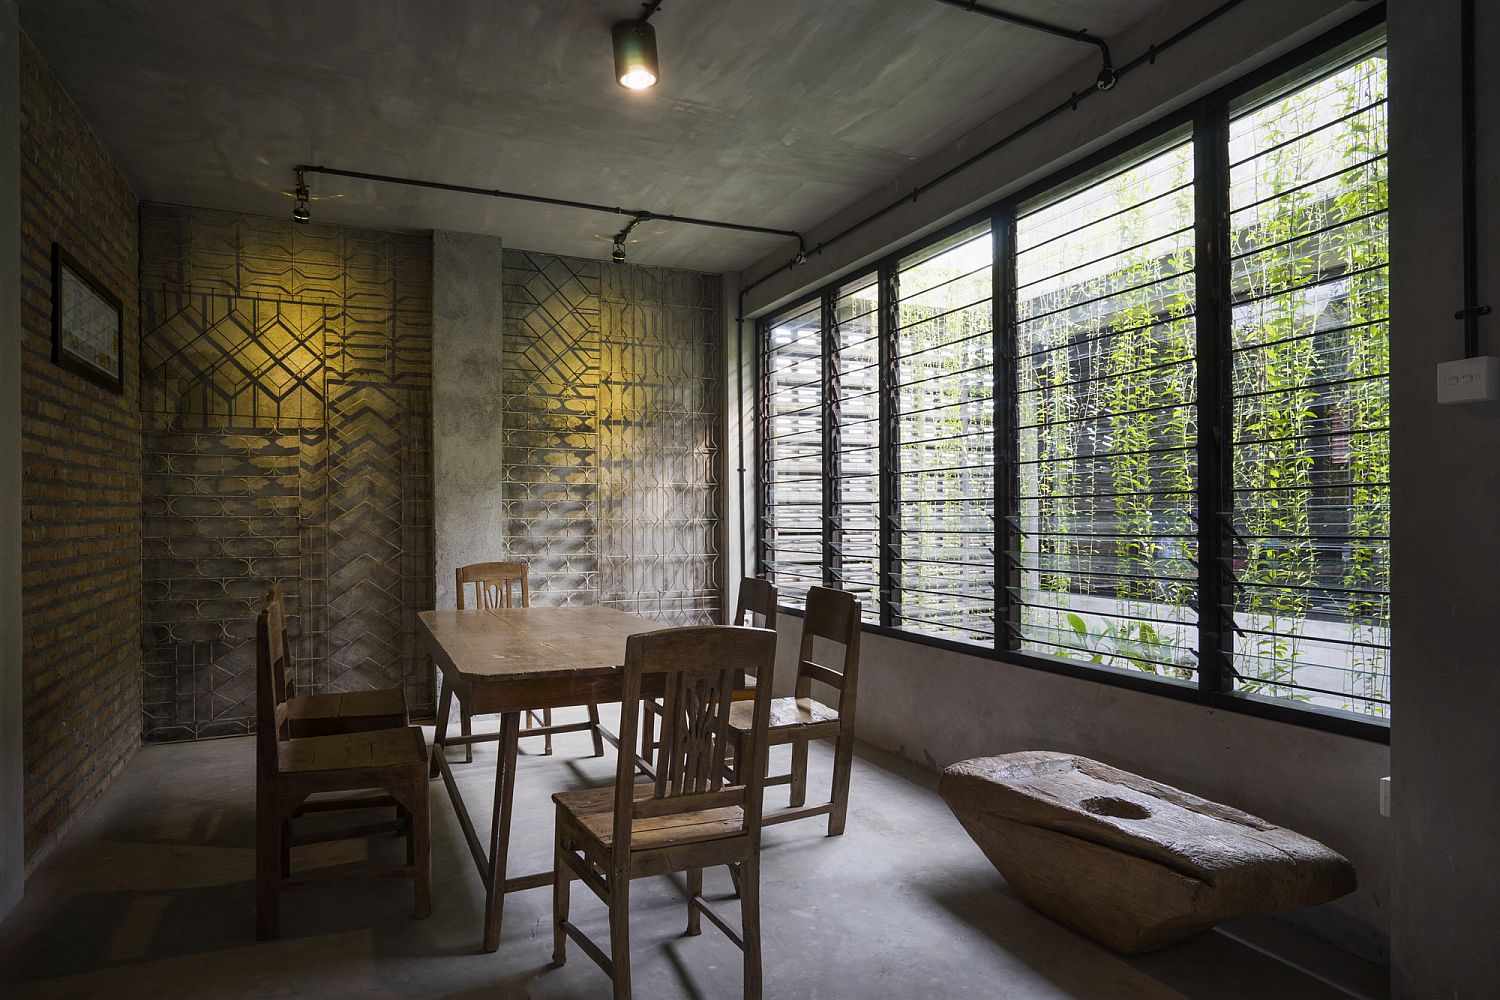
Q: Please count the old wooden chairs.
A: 6